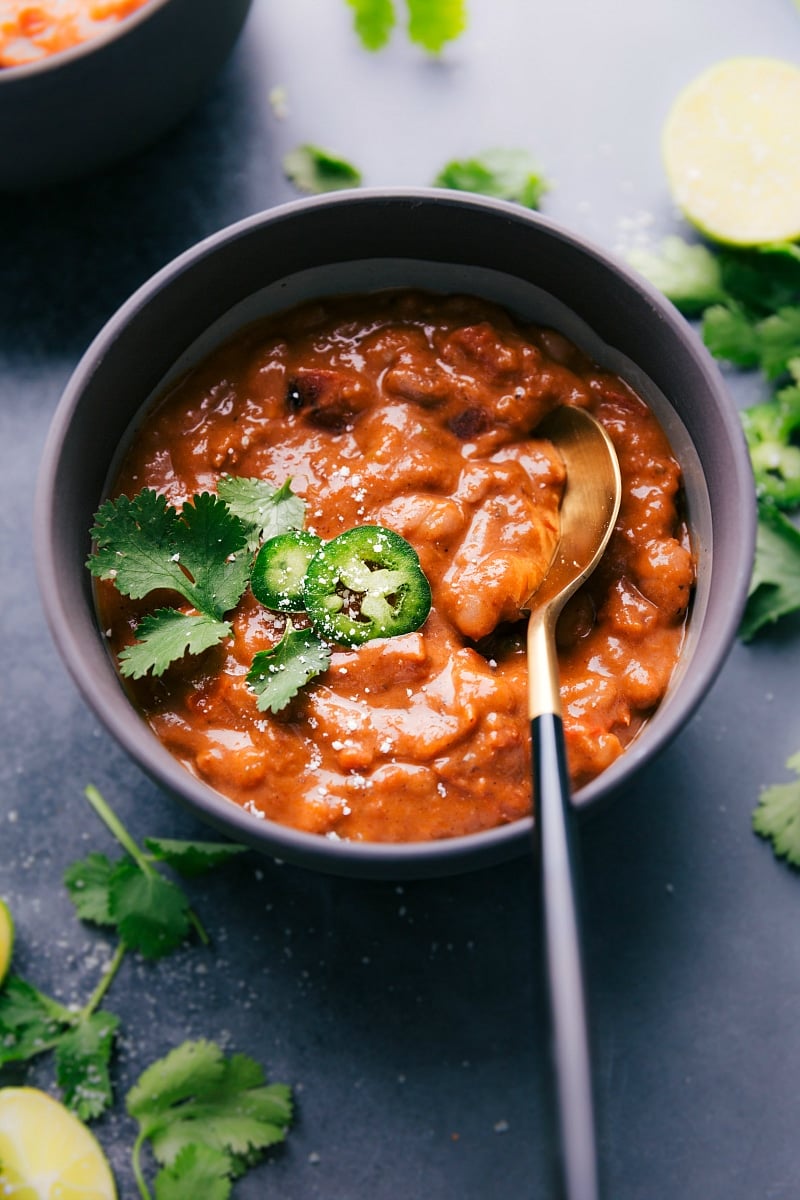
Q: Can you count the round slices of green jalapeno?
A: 2